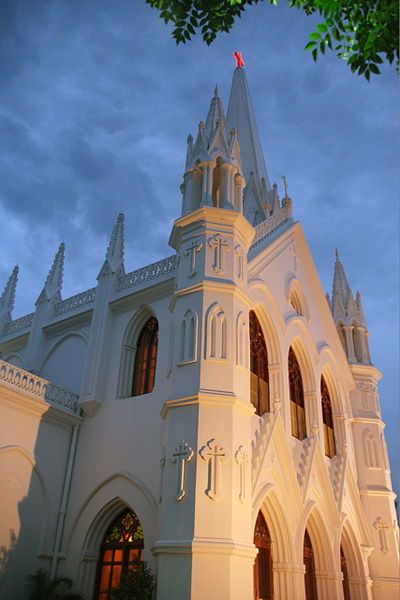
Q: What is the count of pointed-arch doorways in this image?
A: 4